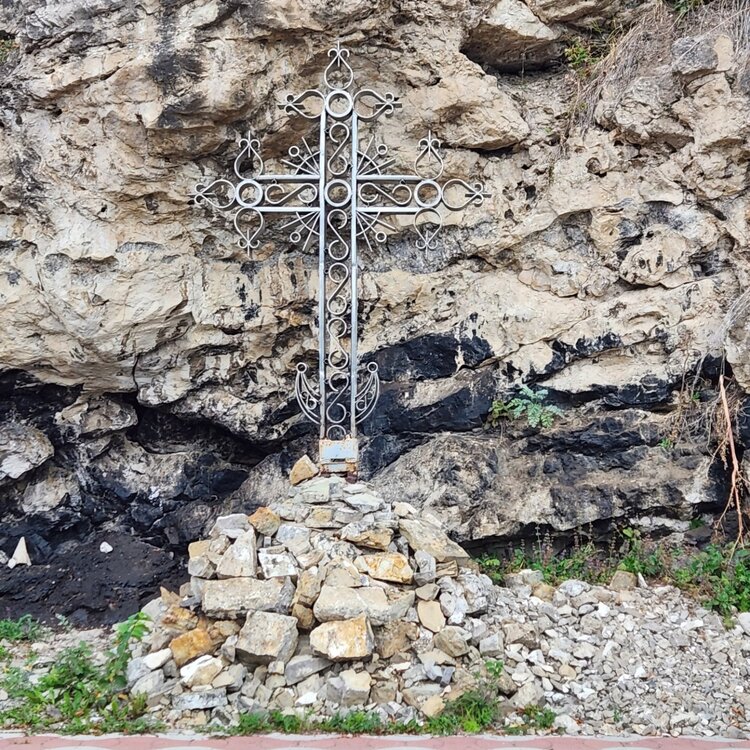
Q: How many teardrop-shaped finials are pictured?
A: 9